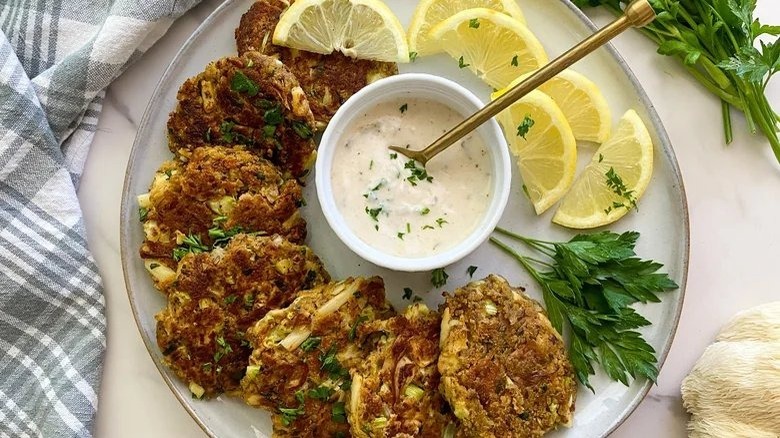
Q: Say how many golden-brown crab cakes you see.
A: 7